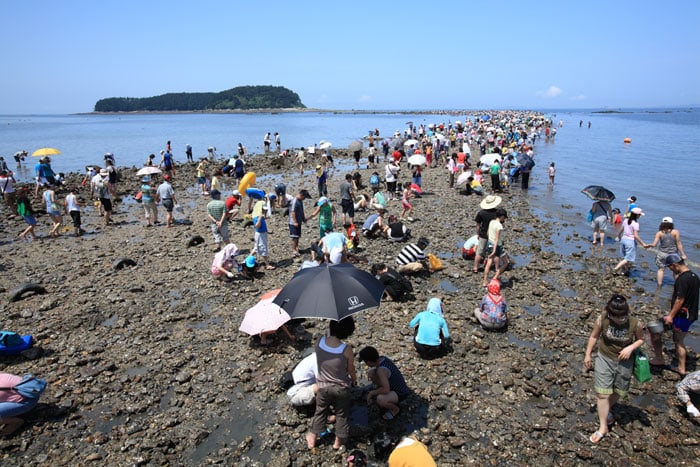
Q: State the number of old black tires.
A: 3